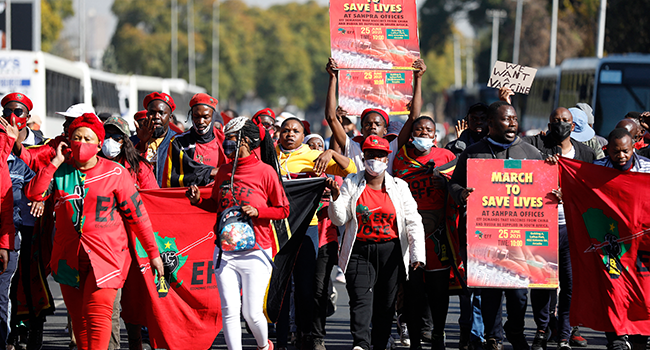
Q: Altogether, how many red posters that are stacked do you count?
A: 2